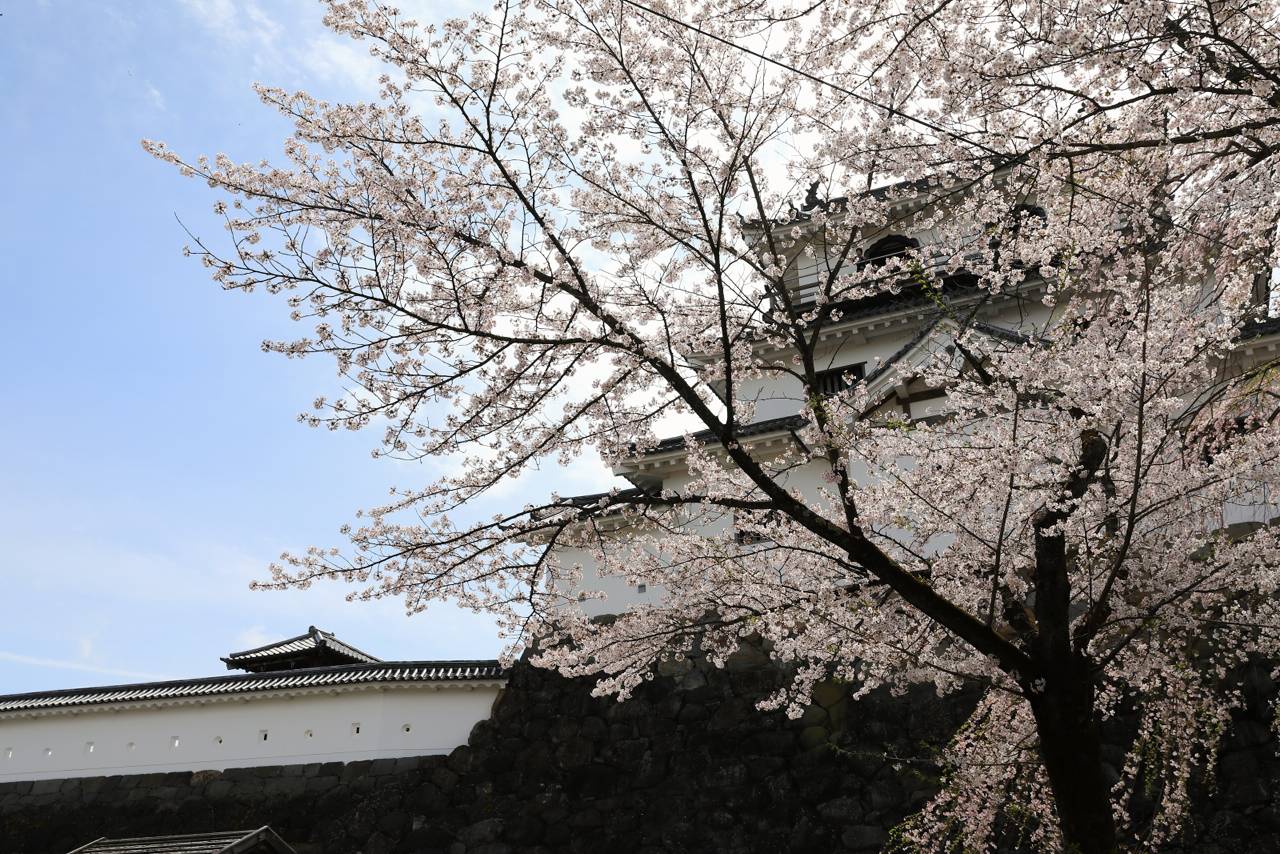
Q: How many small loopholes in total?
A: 10